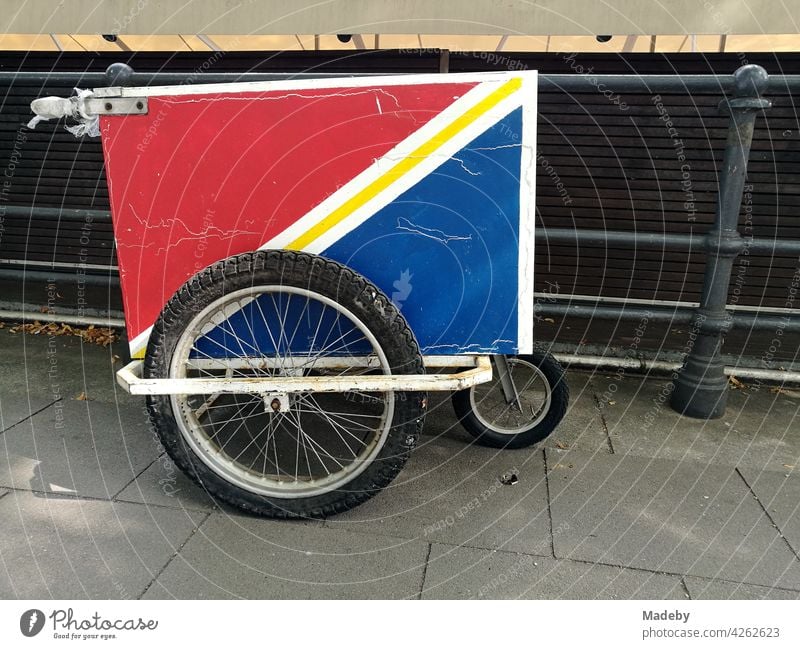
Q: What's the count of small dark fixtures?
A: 3